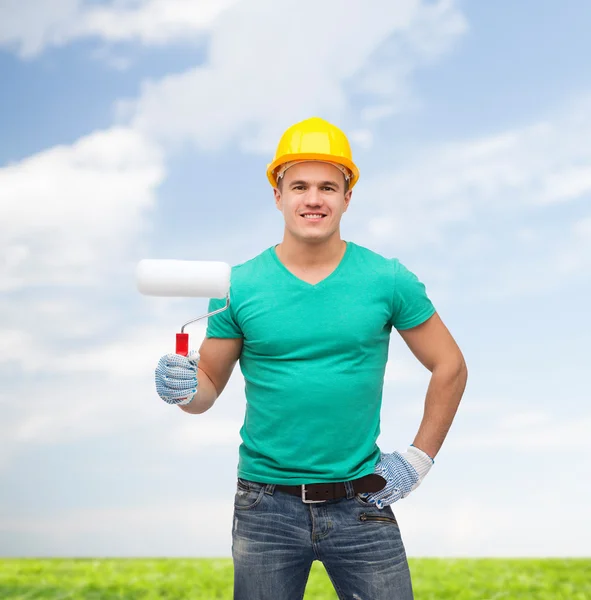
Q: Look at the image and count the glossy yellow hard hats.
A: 1